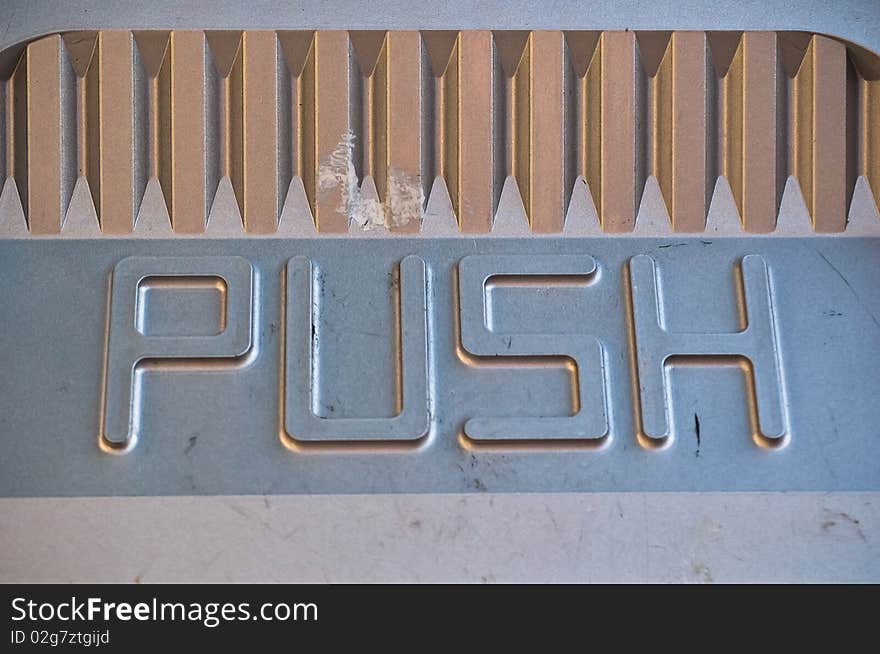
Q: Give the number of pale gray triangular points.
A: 13